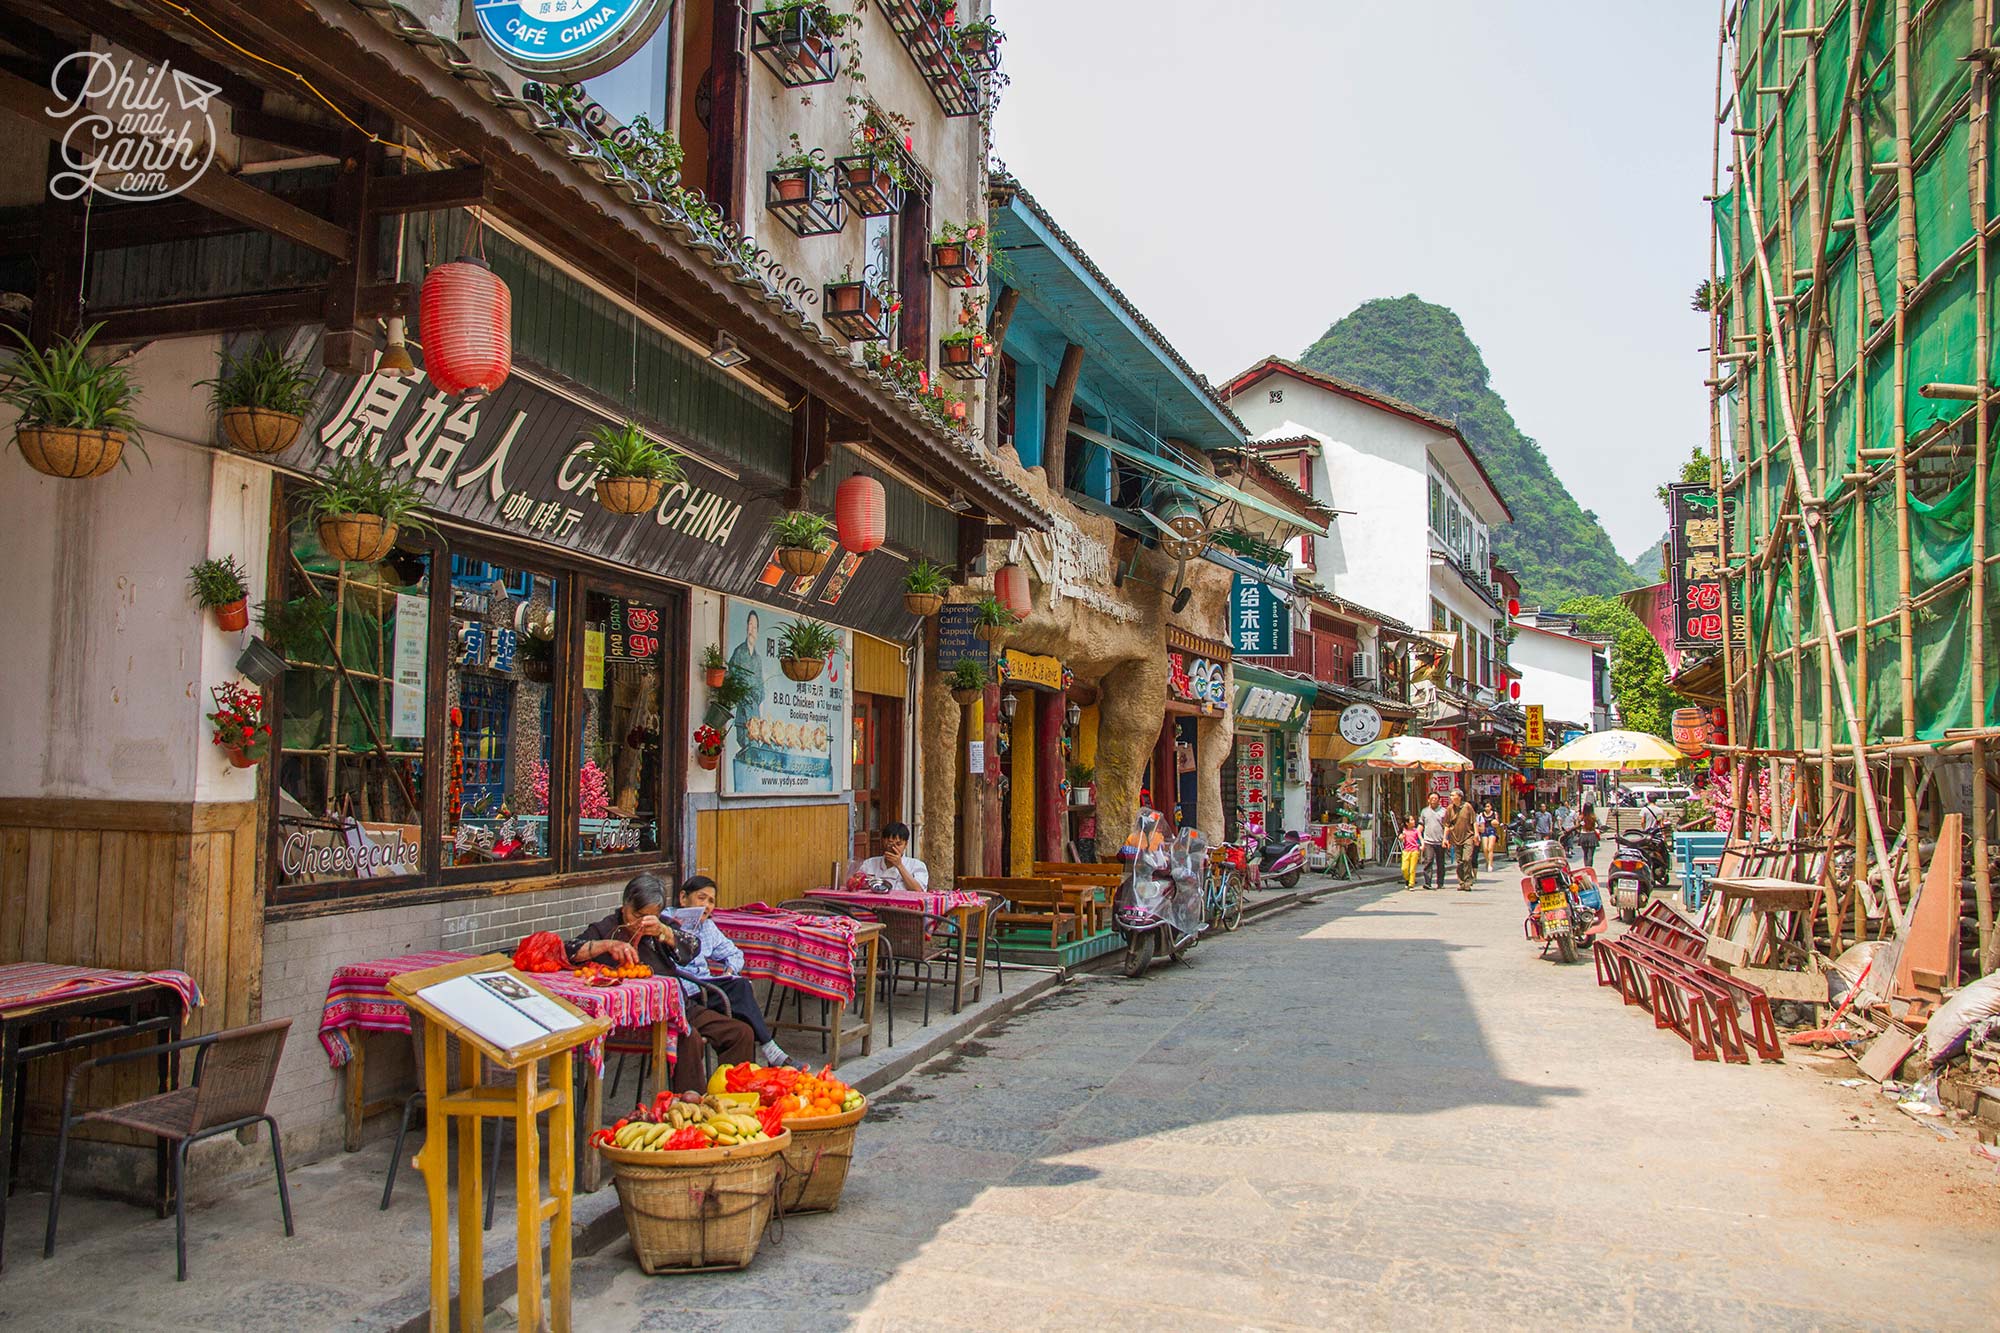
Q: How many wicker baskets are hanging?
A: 9